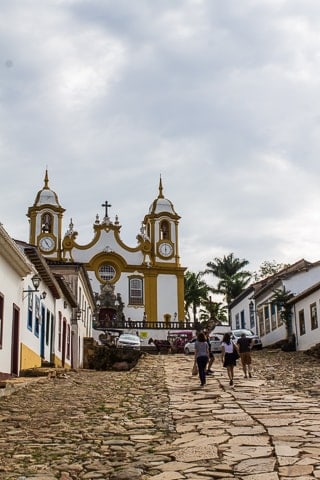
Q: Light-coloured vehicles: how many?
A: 3